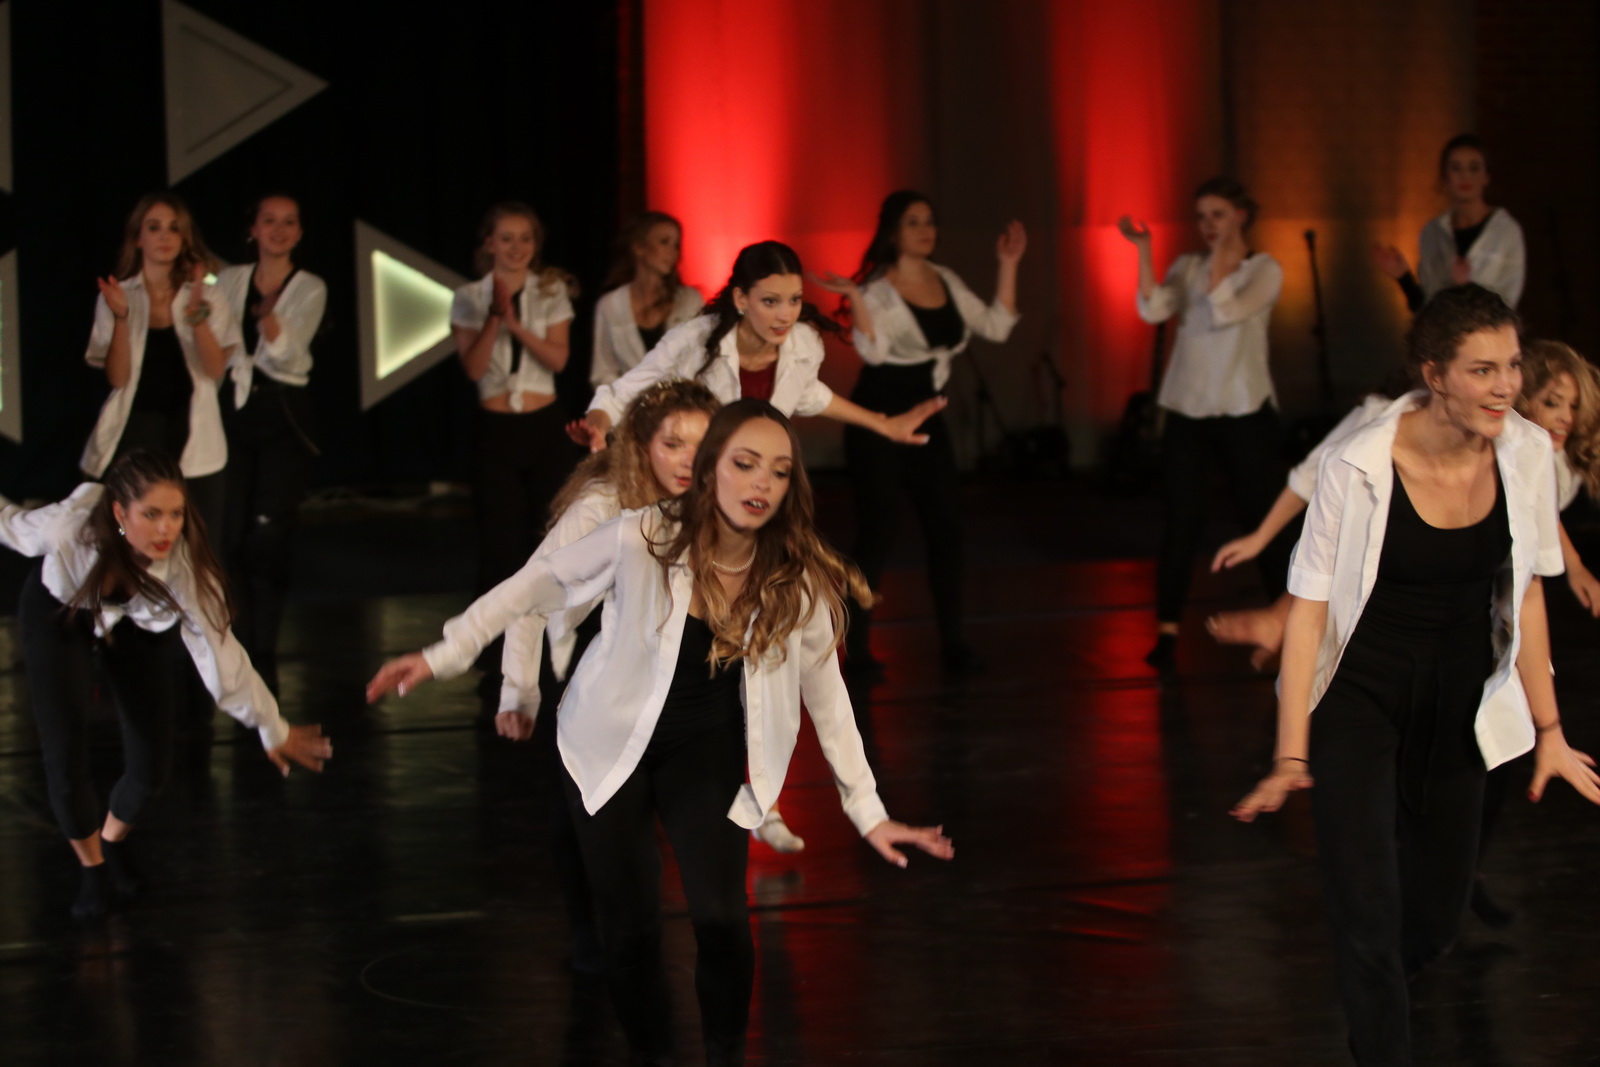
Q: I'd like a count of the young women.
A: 13